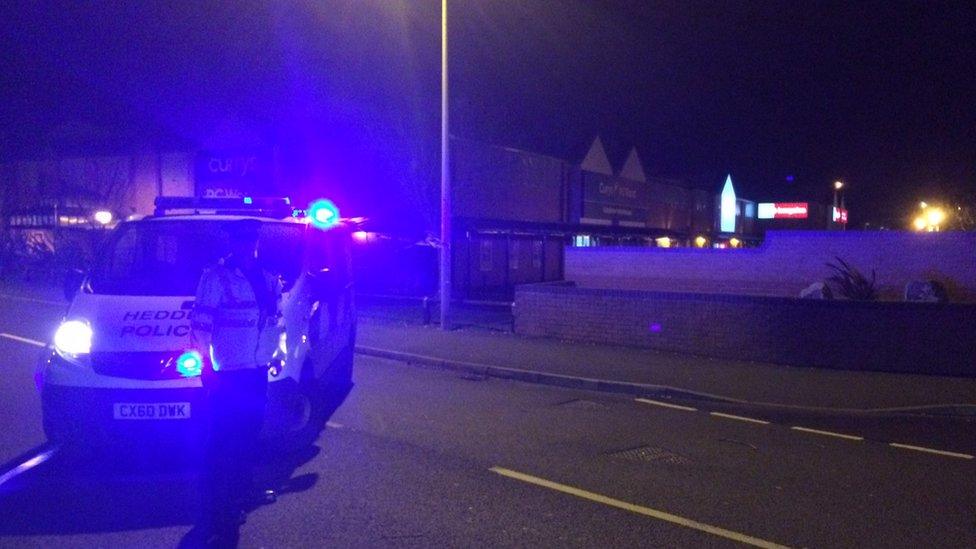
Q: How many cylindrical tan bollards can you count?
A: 0